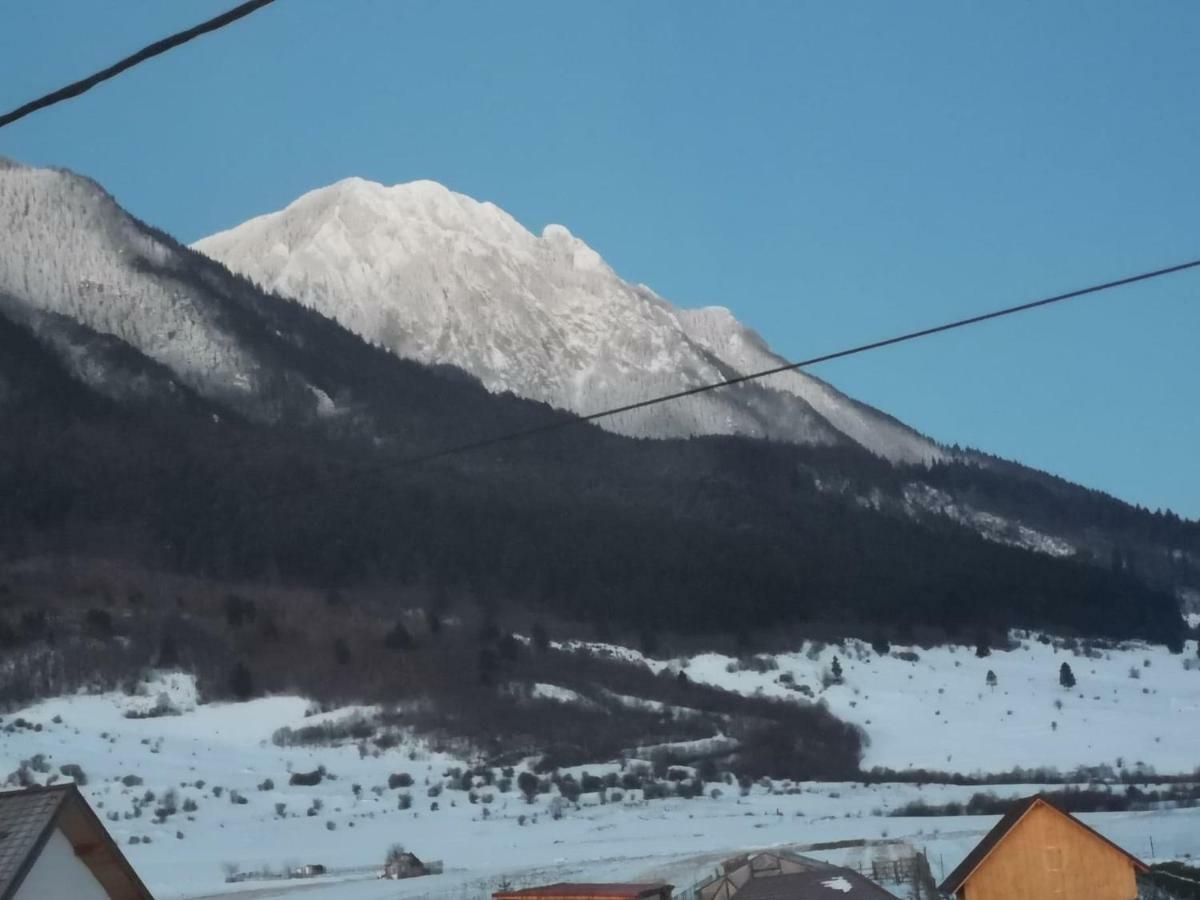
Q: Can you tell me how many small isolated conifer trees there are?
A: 3